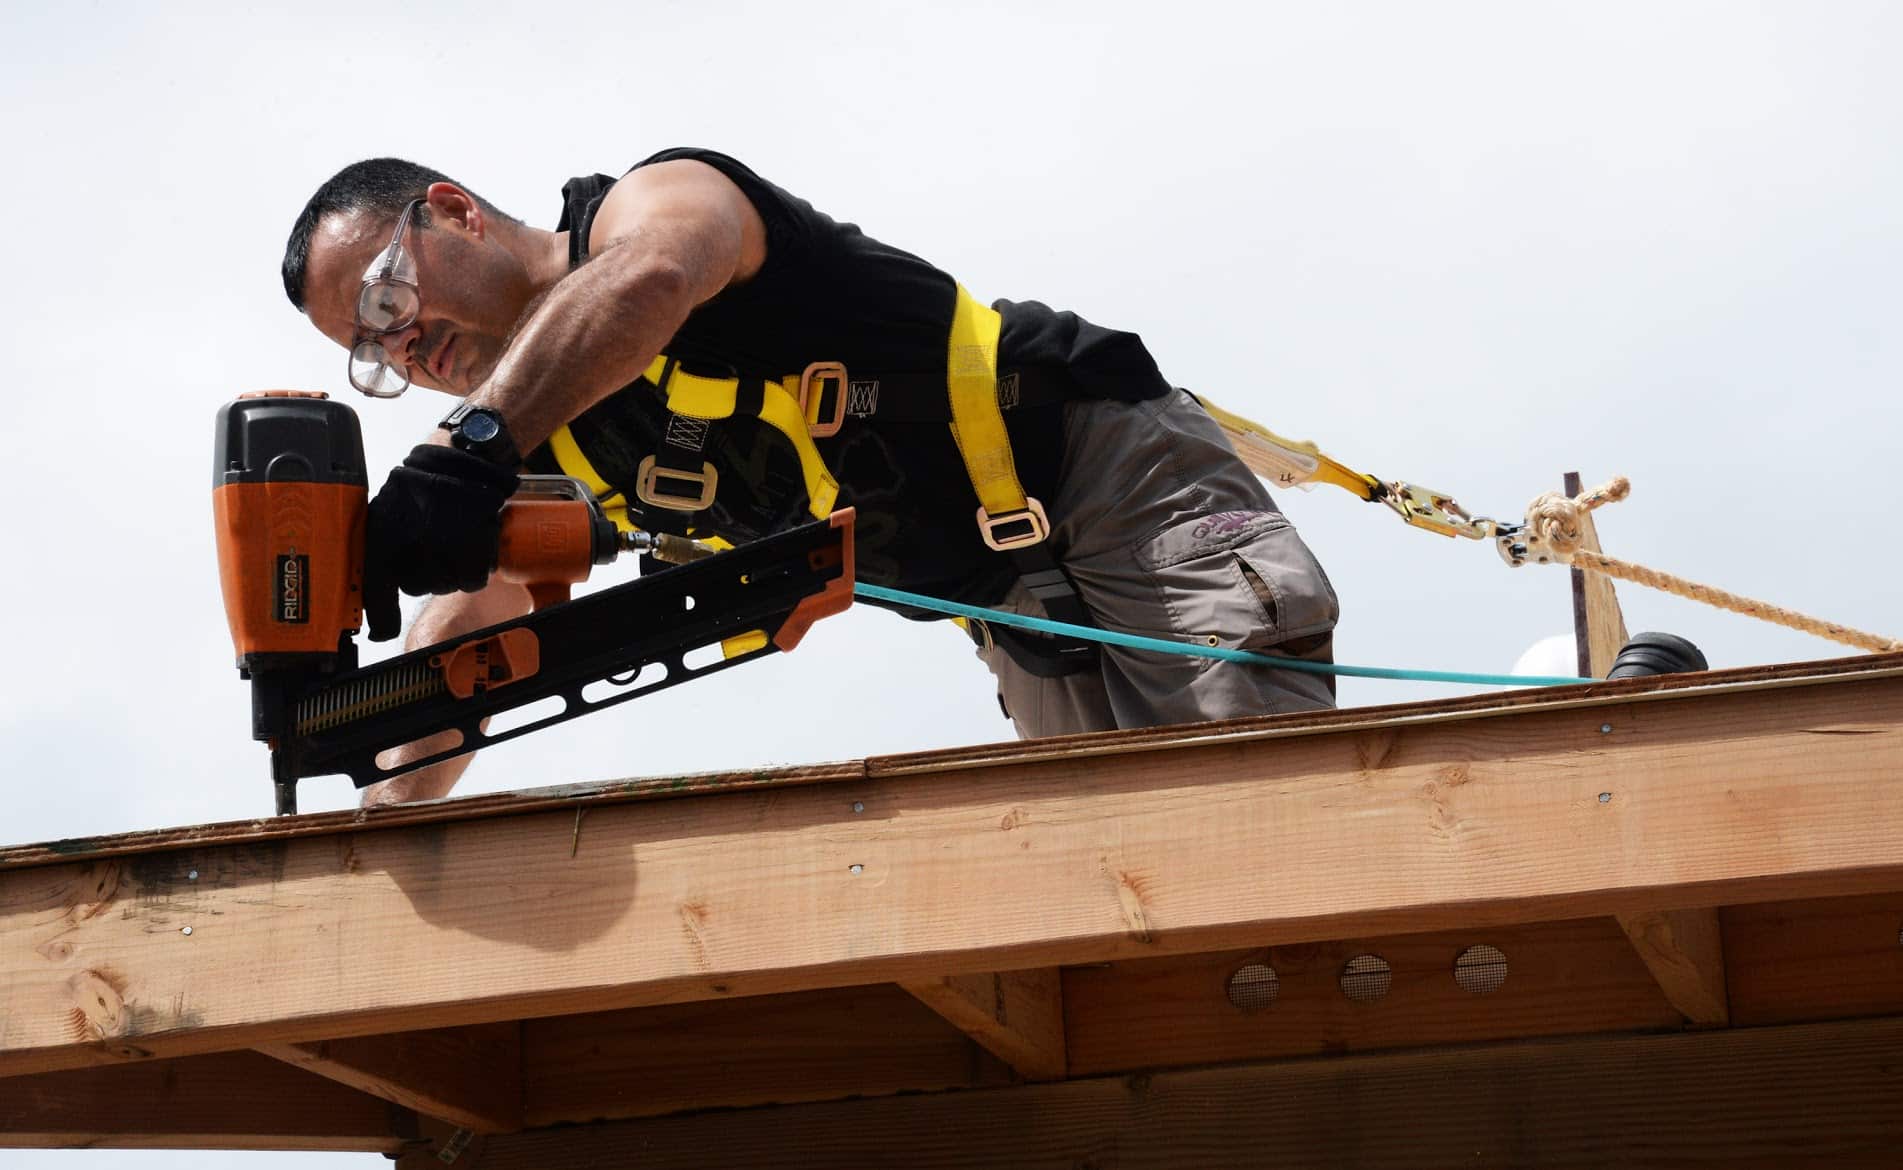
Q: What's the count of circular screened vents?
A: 3